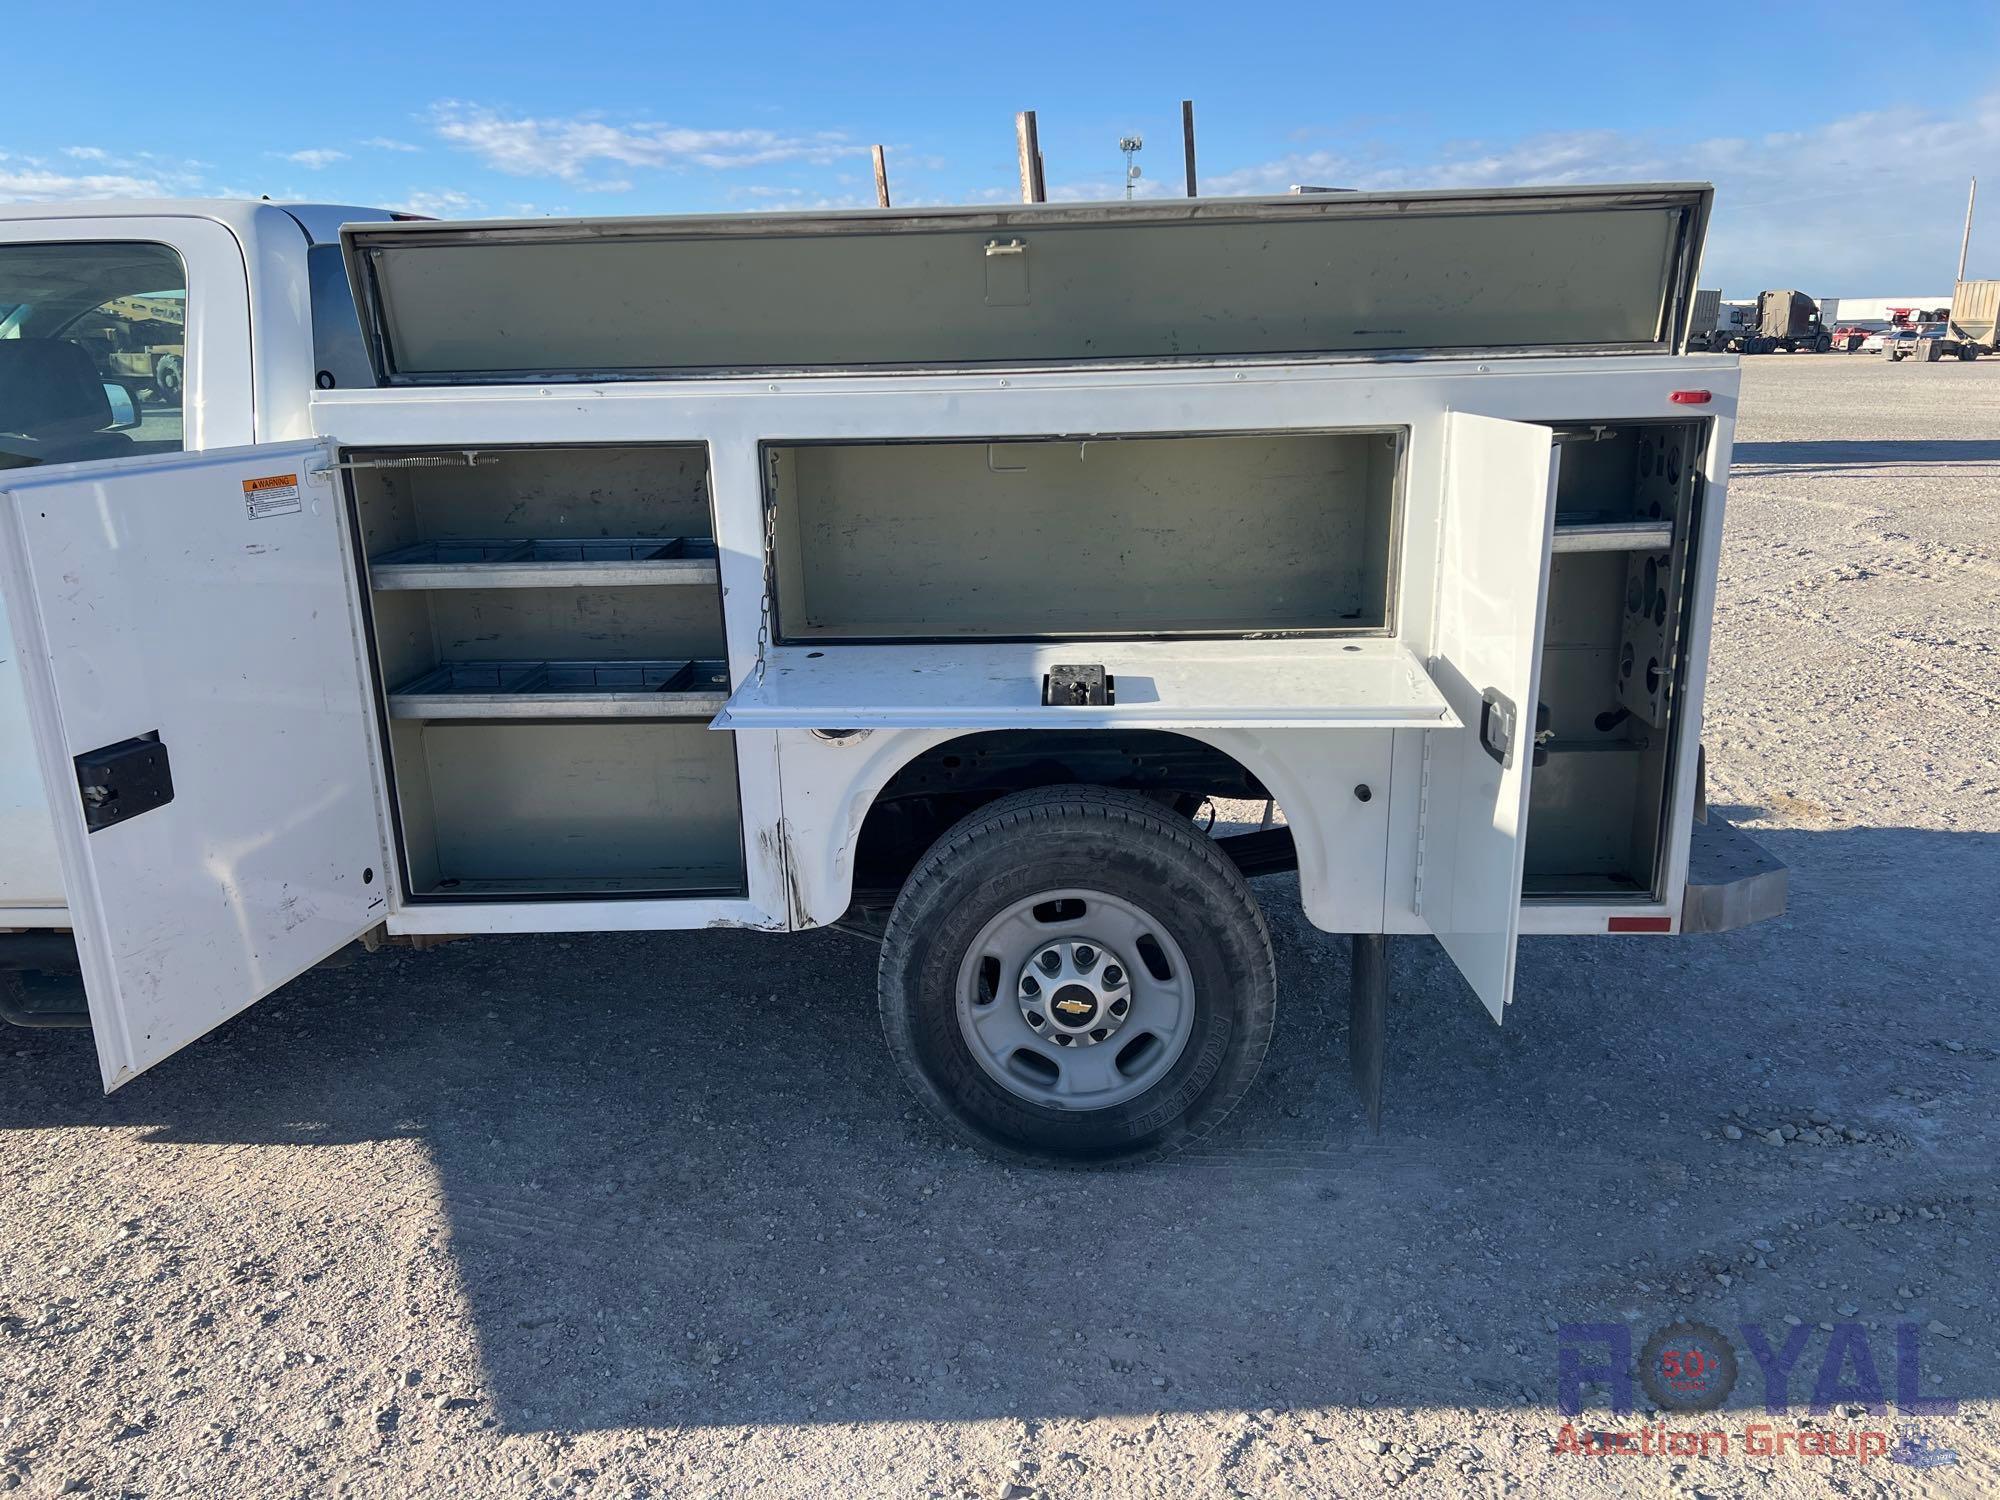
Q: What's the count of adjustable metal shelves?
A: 3